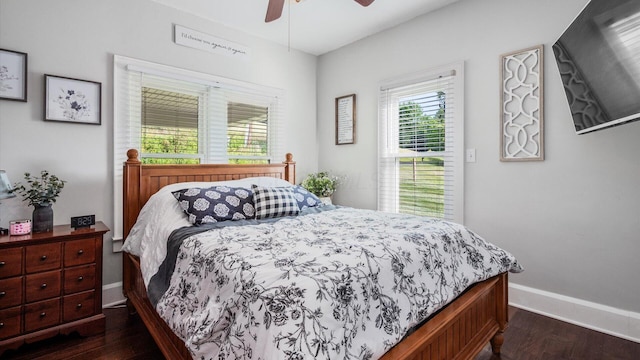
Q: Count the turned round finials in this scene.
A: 2